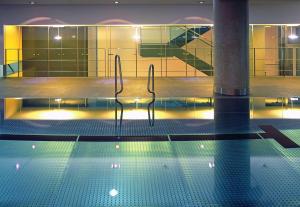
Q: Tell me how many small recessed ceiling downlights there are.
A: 3